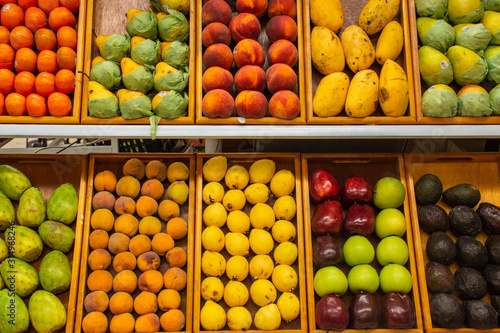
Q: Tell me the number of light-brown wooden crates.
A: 10